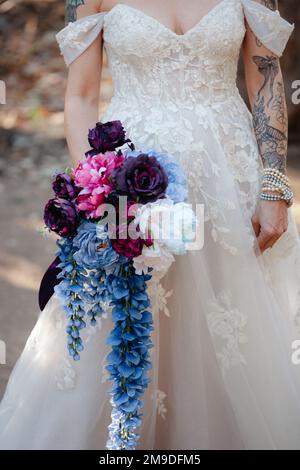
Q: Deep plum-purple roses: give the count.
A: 4